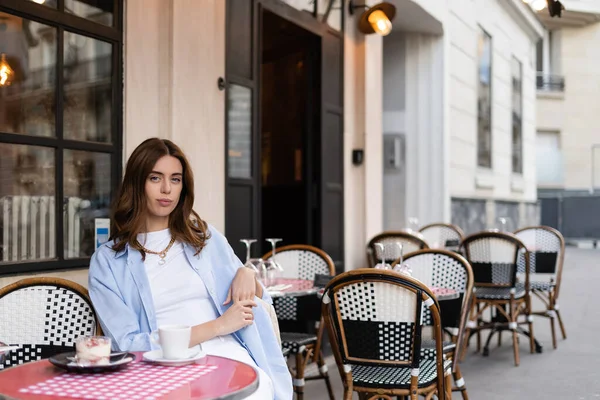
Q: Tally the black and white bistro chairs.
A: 8